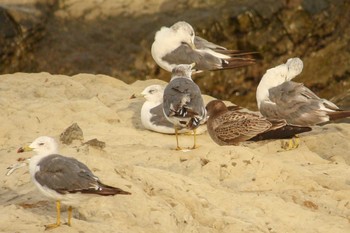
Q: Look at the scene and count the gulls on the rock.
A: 6